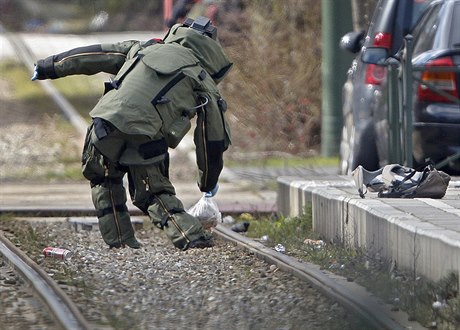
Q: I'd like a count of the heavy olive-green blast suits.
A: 1